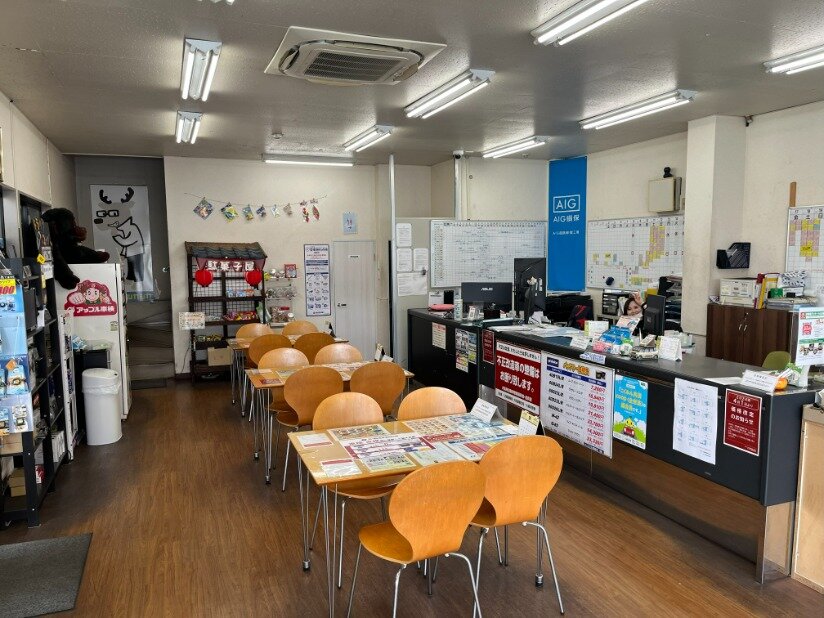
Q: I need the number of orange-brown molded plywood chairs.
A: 12